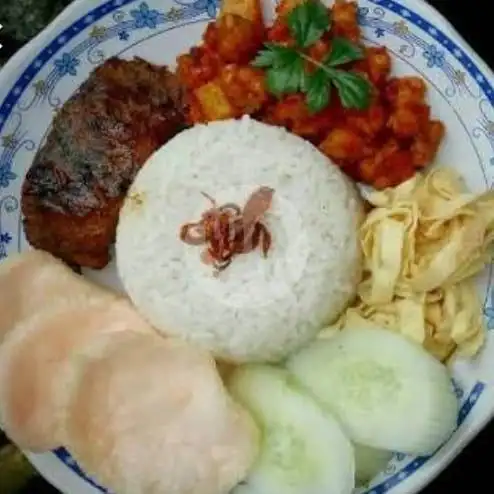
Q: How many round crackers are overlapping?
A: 3